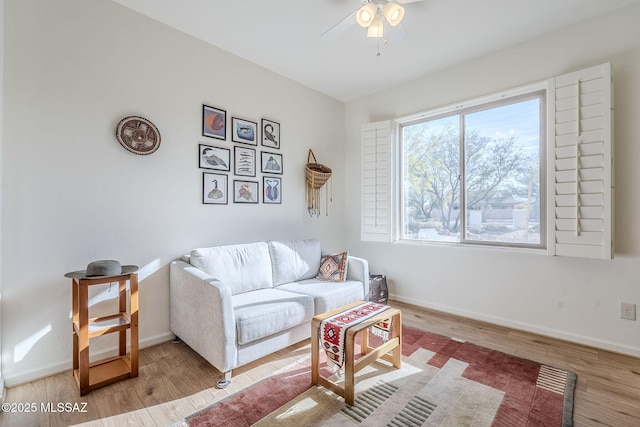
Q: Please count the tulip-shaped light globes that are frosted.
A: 3